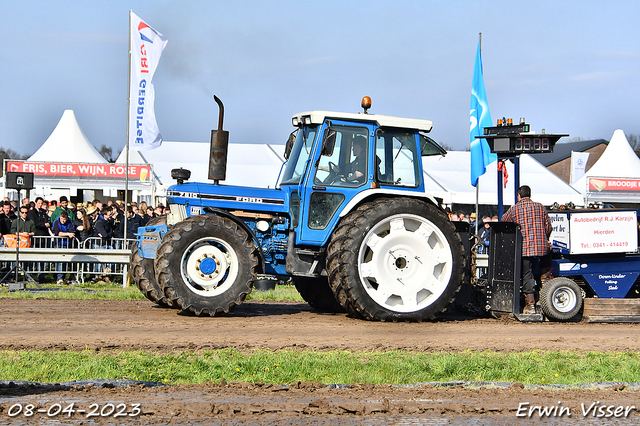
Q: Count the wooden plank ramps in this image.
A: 1